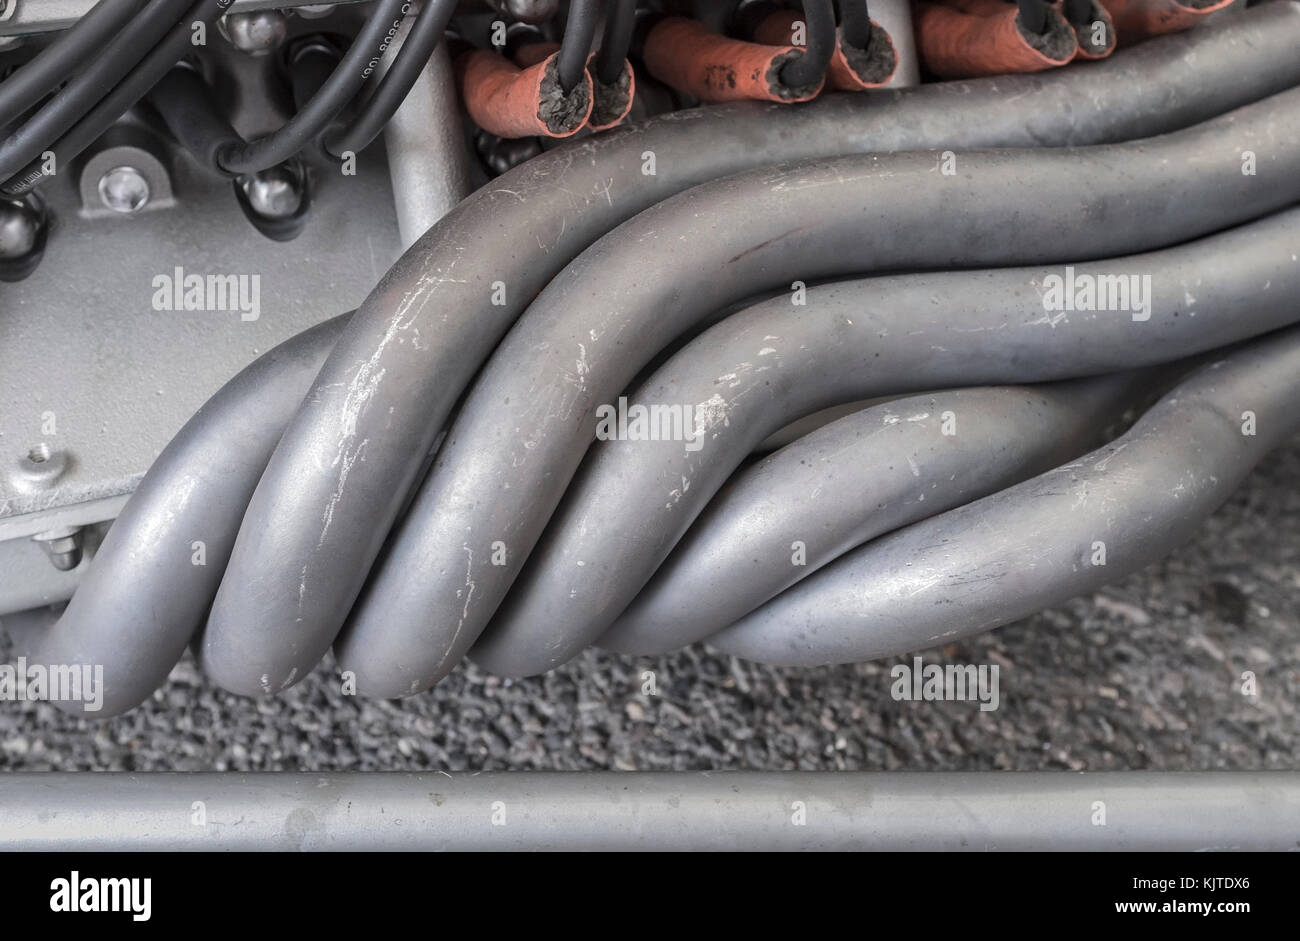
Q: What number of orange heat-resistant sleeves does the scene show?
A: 7